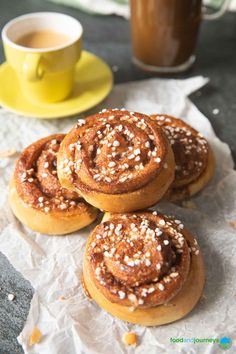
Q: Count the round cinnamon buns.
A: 4